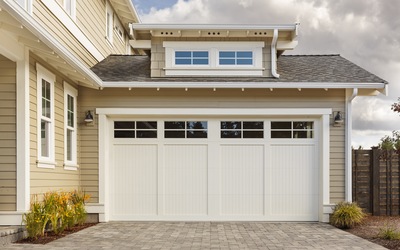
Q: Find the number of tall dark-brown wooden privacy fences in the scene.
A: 1